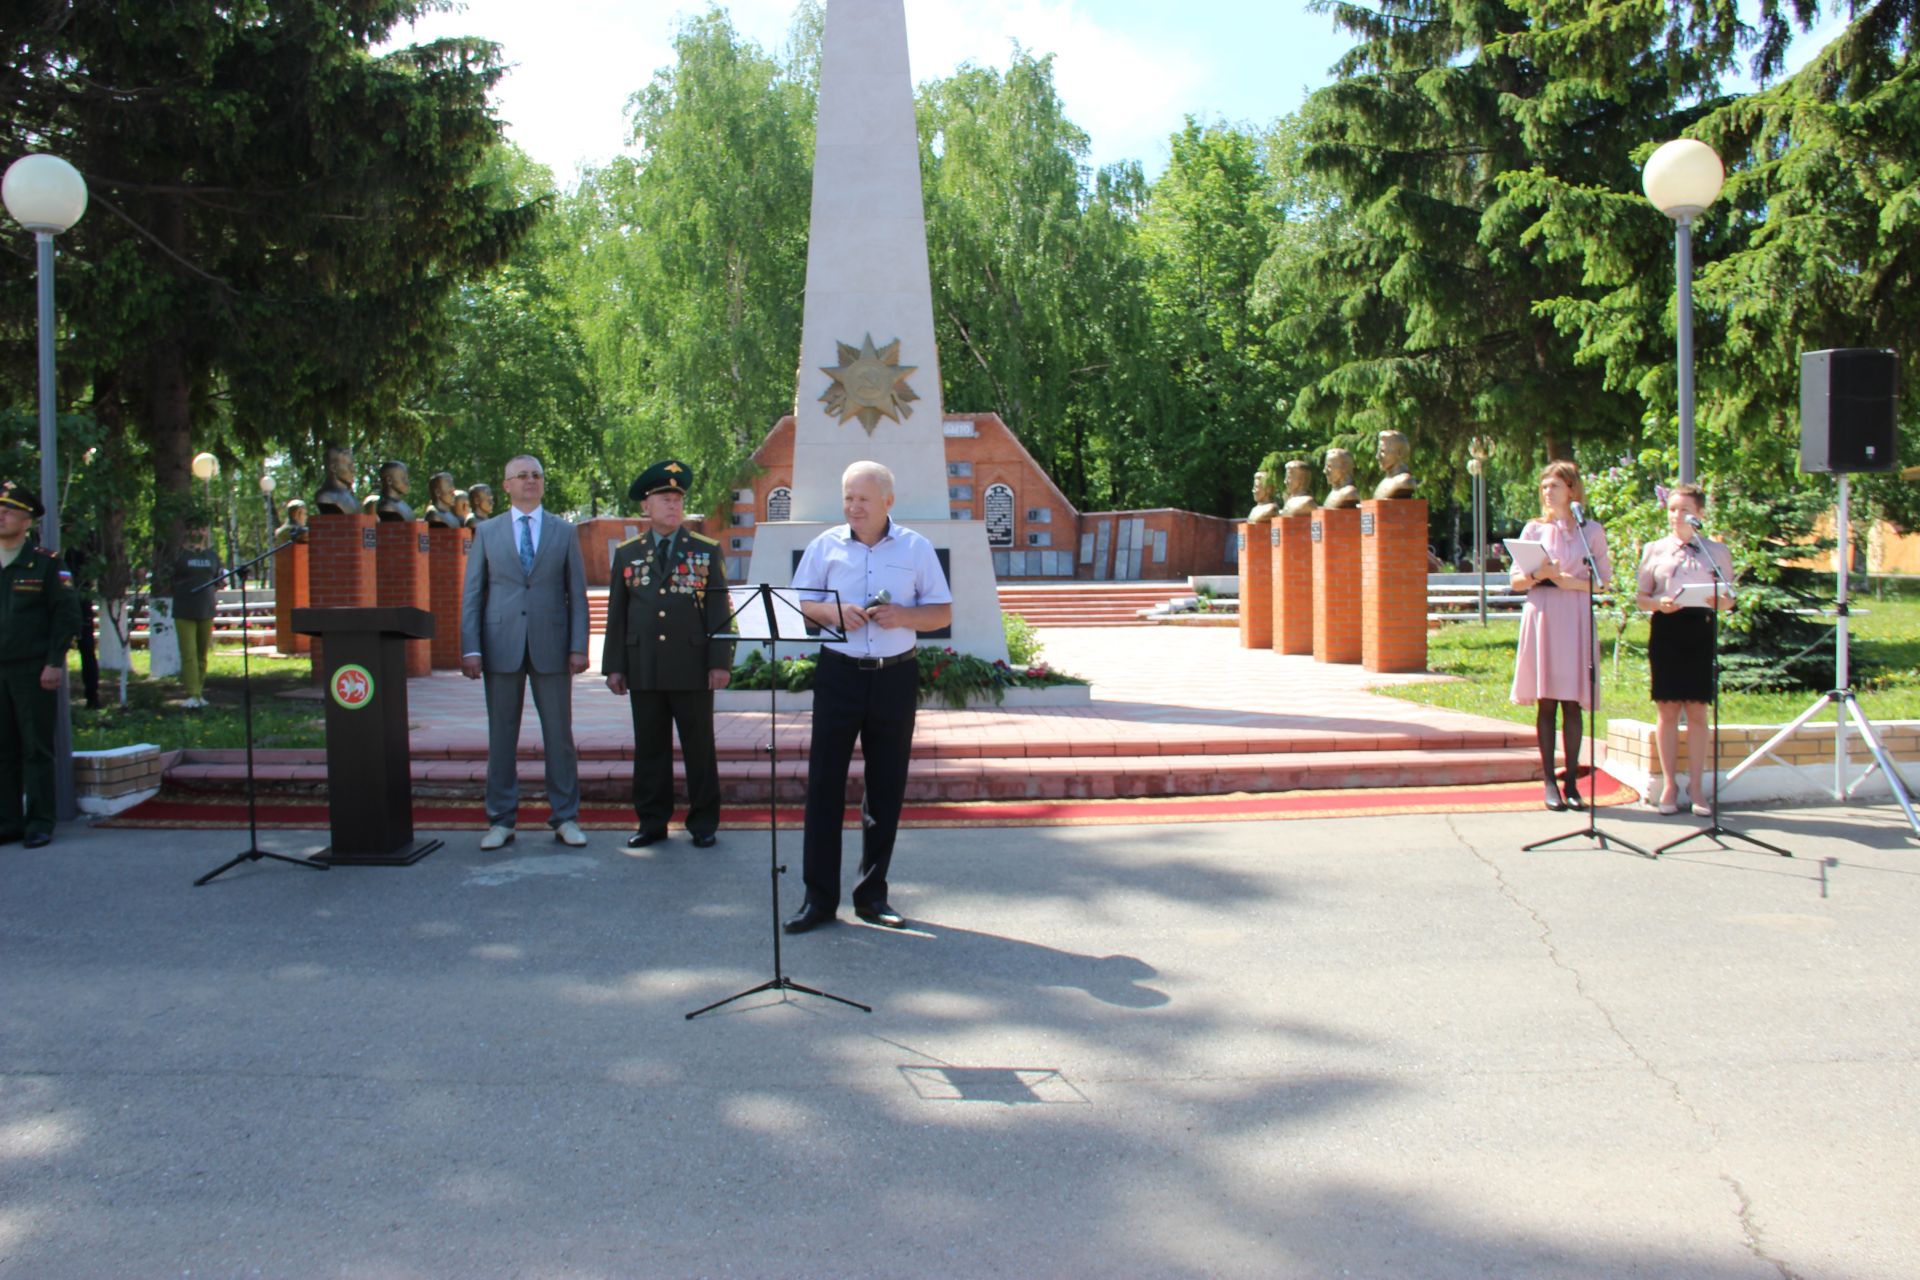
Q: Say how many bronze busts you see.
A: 11